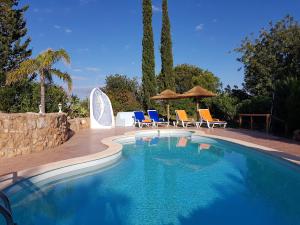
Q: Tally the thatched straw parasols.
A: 2